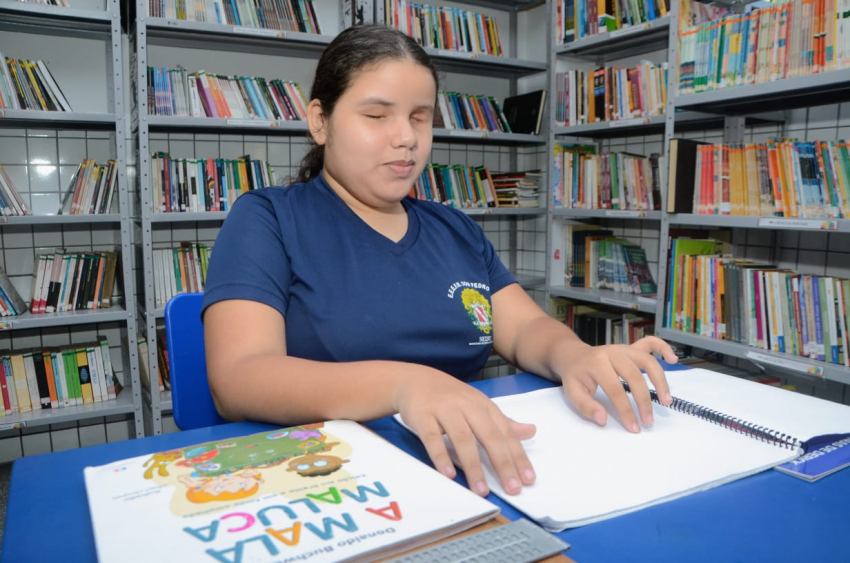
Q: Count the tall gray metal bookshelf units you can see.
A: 5